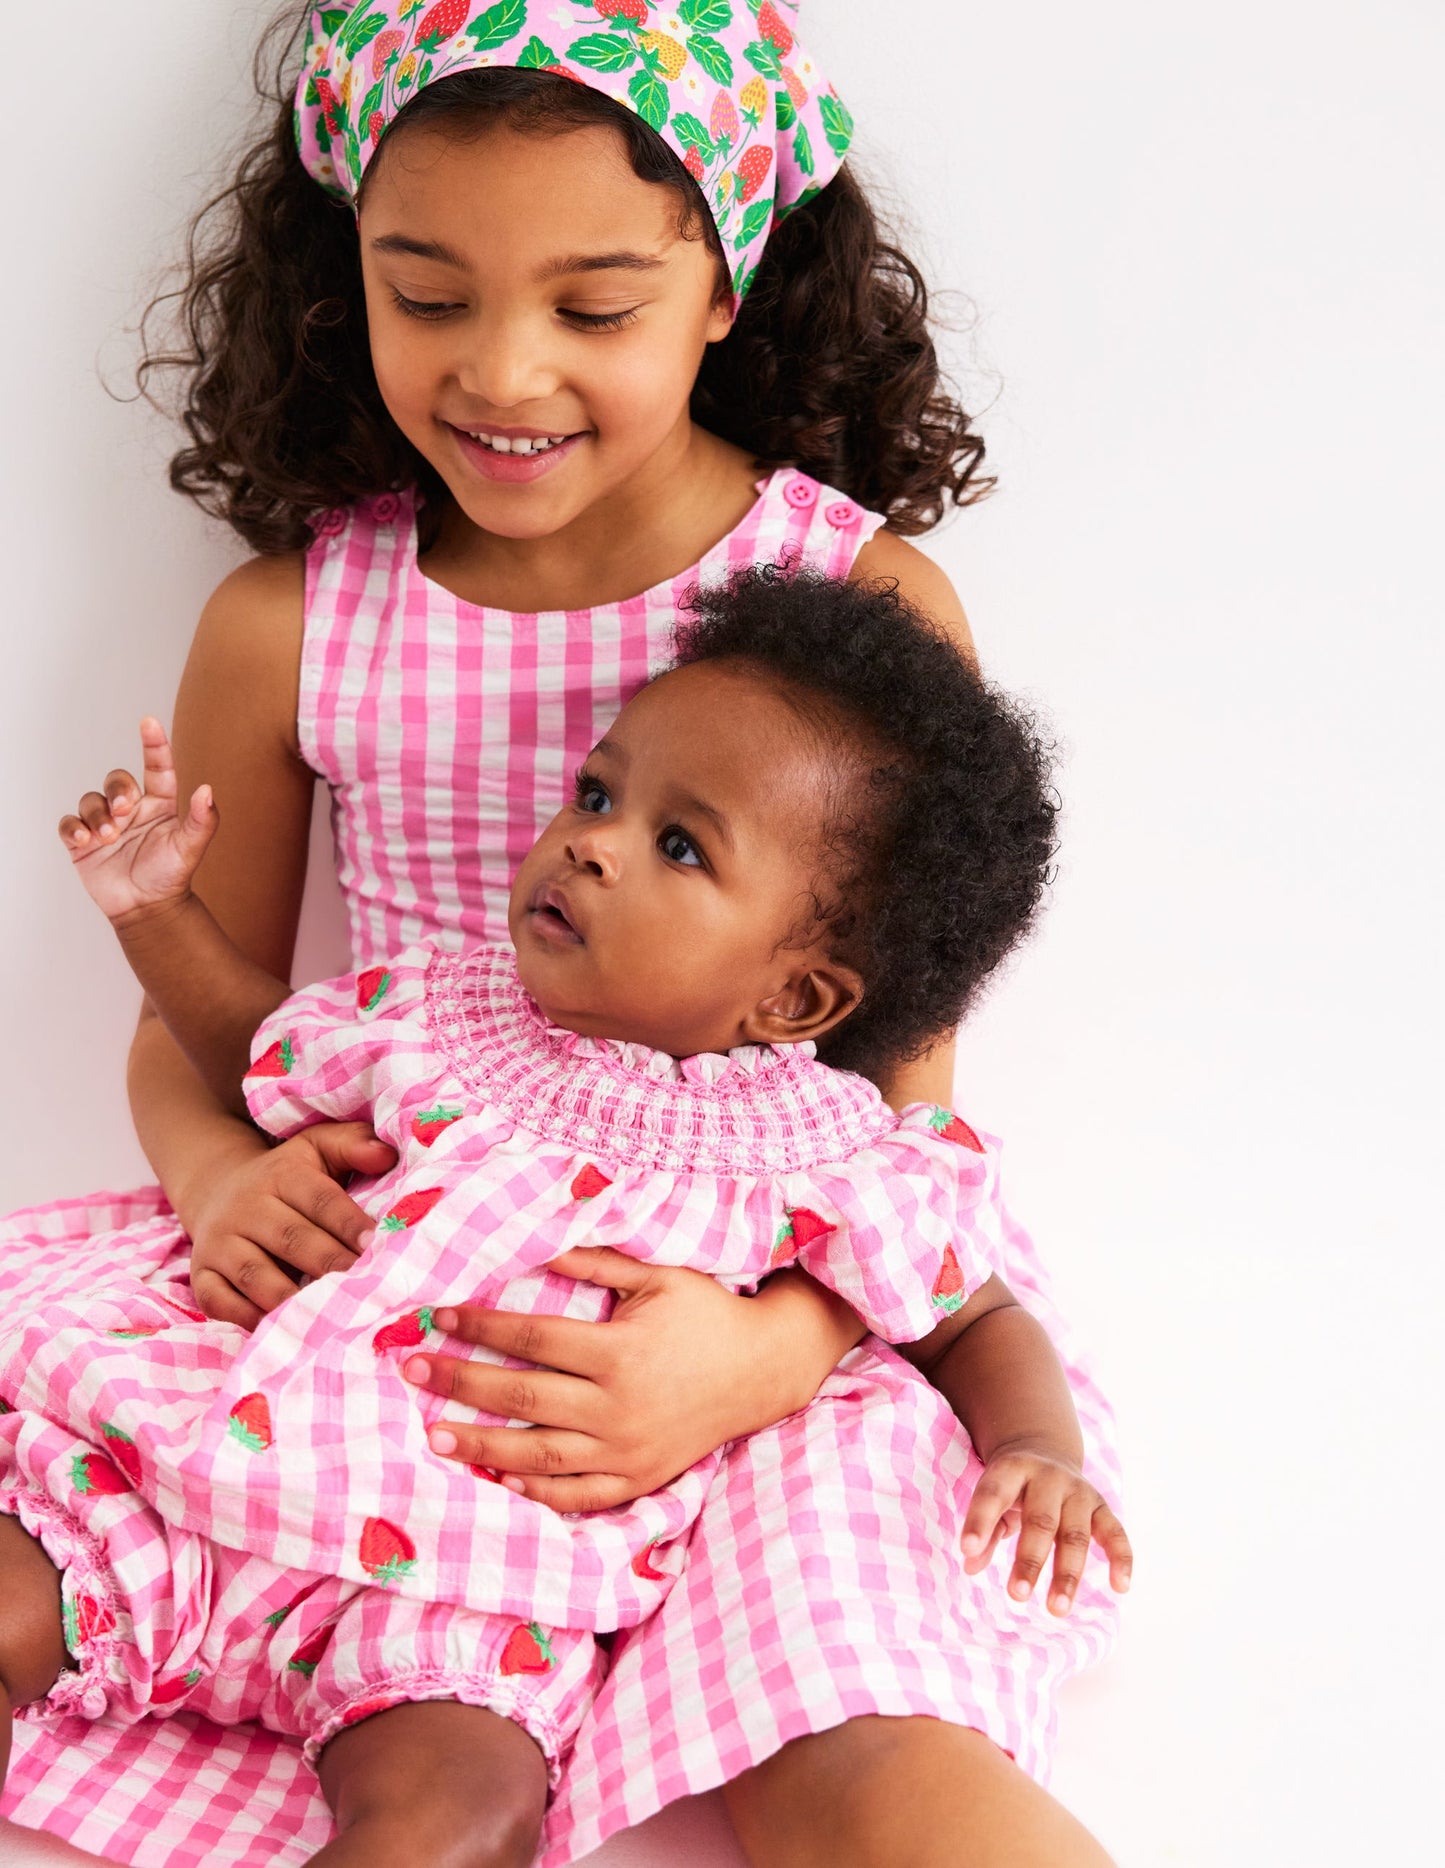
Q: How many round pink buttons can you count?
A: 4